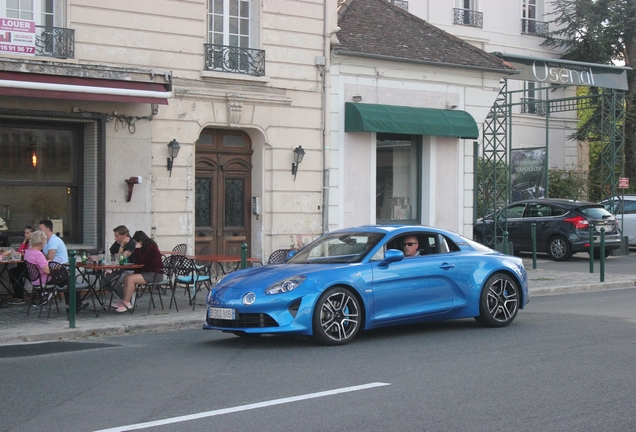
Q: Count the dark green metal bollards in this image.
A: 6